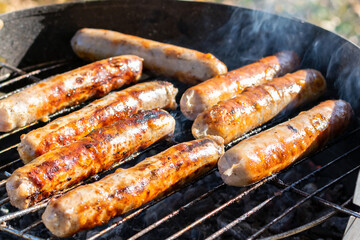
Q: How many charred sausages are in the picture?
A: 8